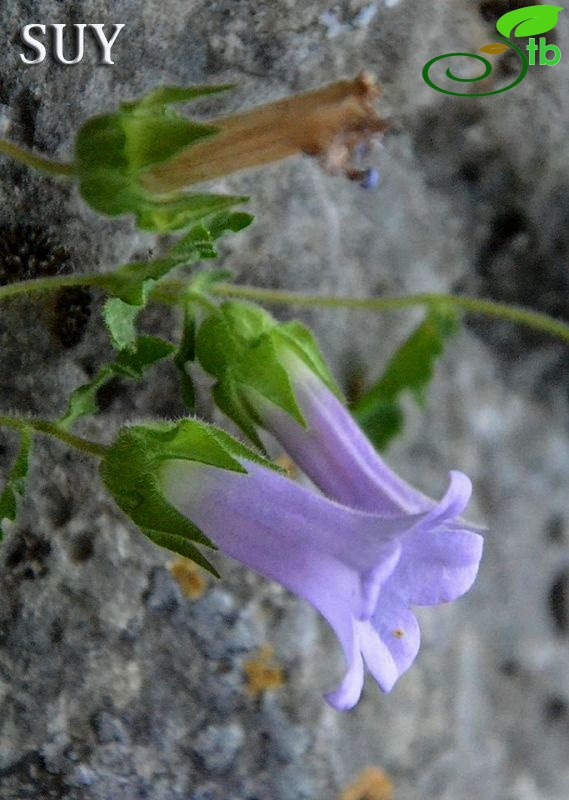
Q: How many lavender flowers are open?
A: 2